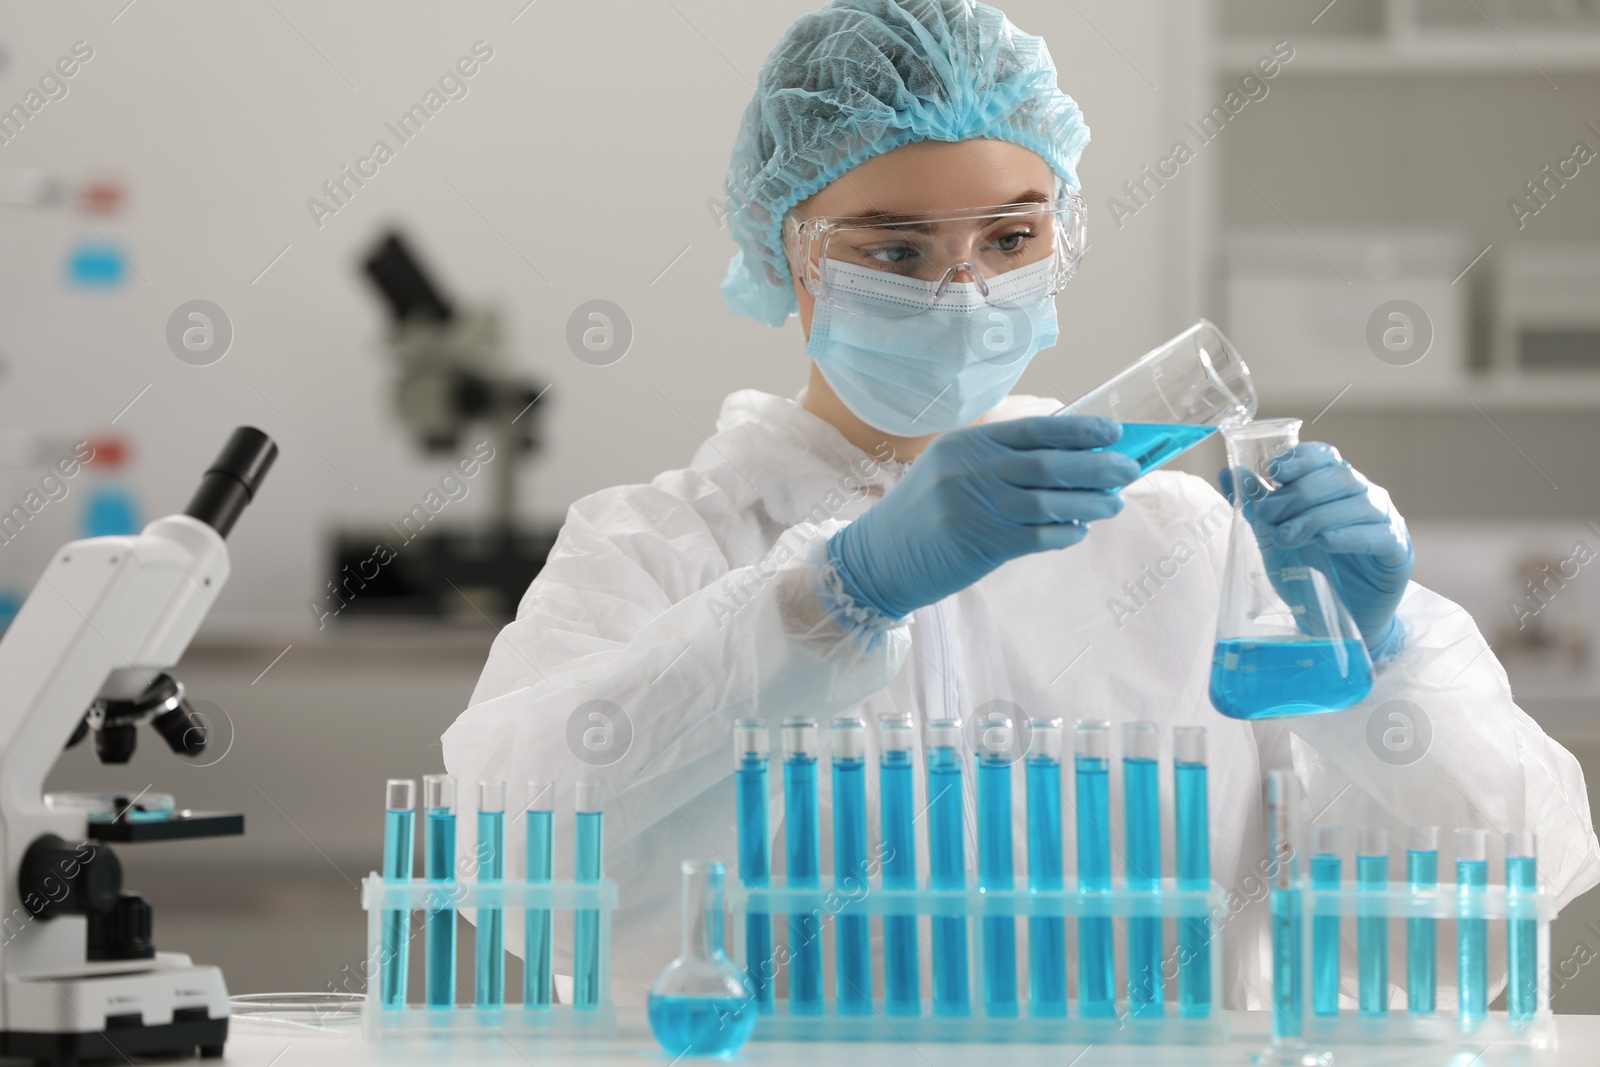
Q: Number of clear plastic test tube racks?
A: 3